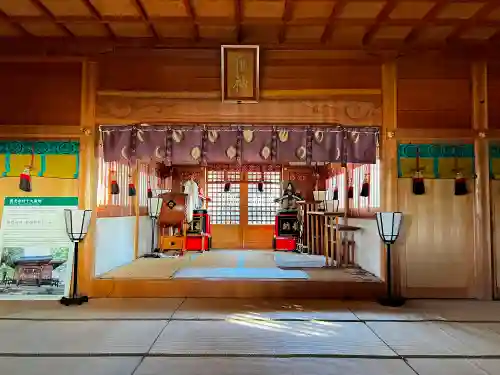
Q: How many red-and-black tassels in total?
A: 11